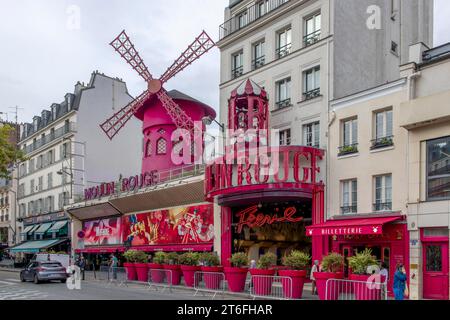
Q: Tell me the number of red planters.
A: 11